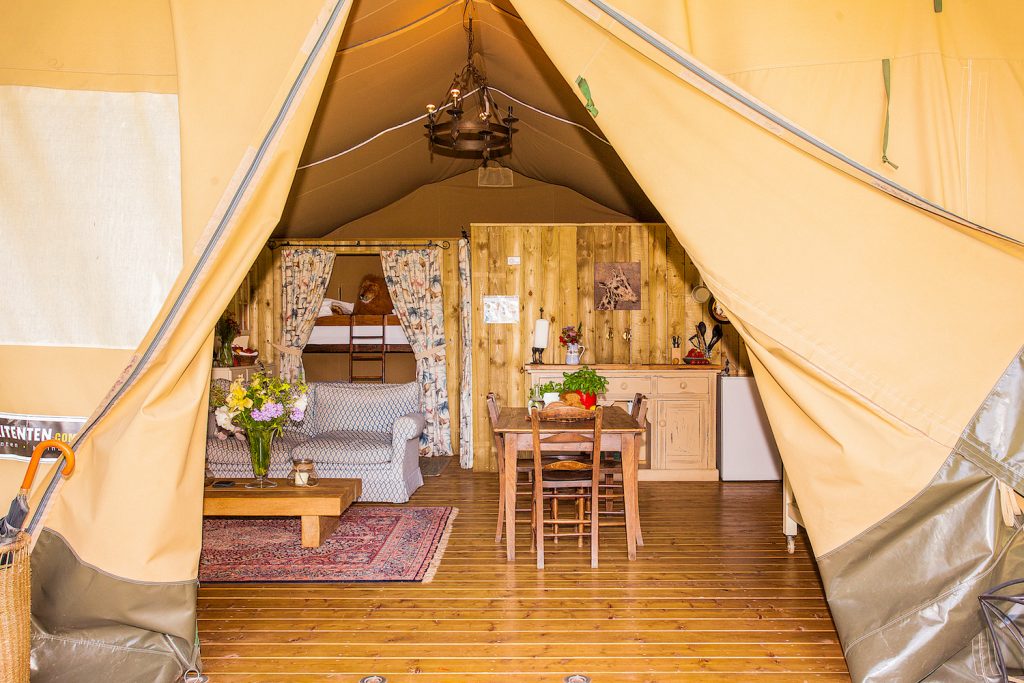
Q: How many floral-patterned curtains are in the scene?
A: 3